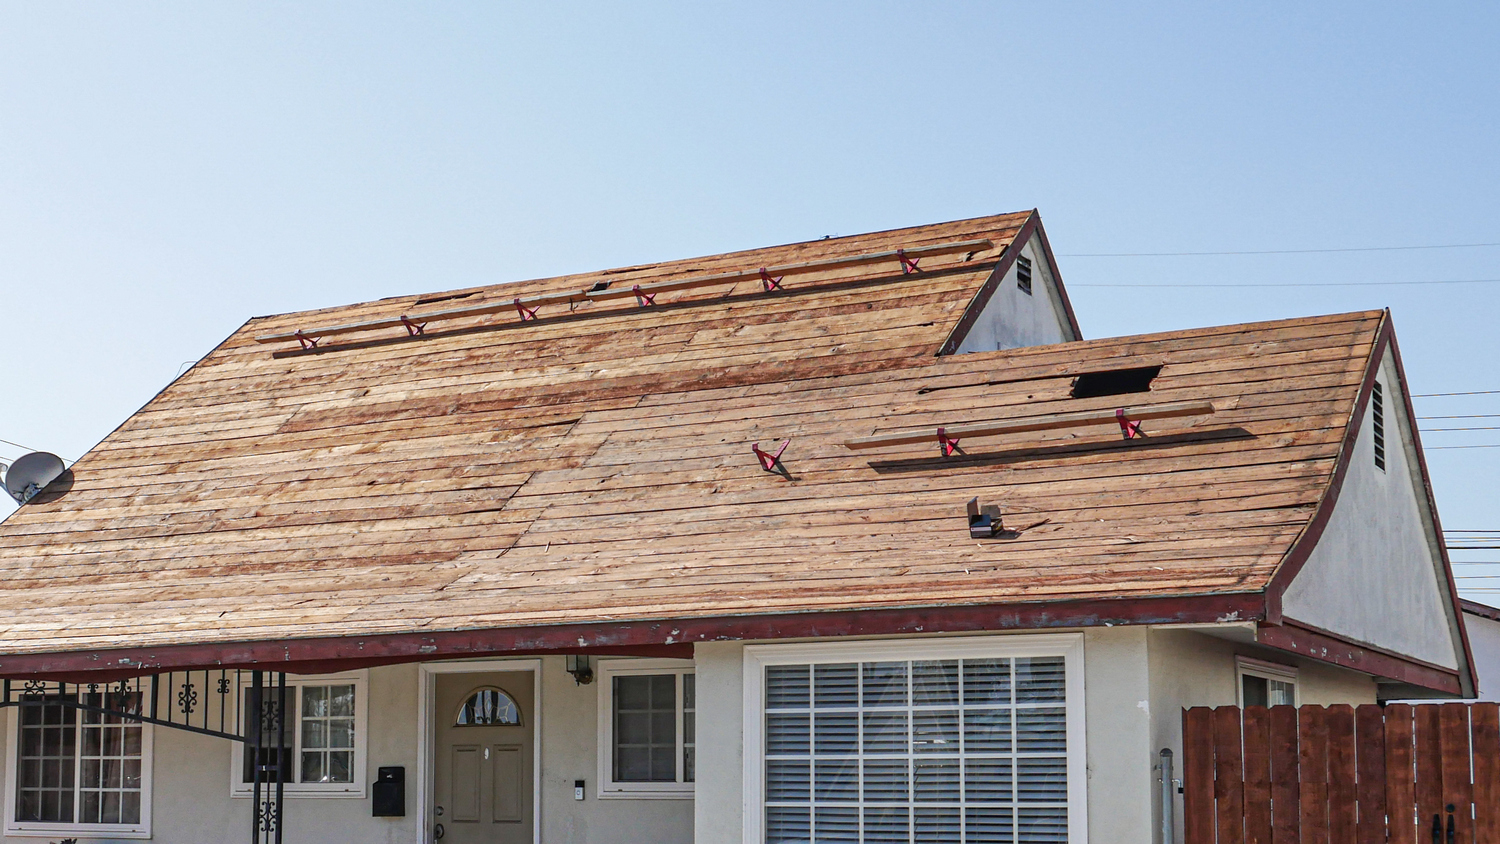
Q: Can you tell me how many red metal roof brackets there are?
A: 9